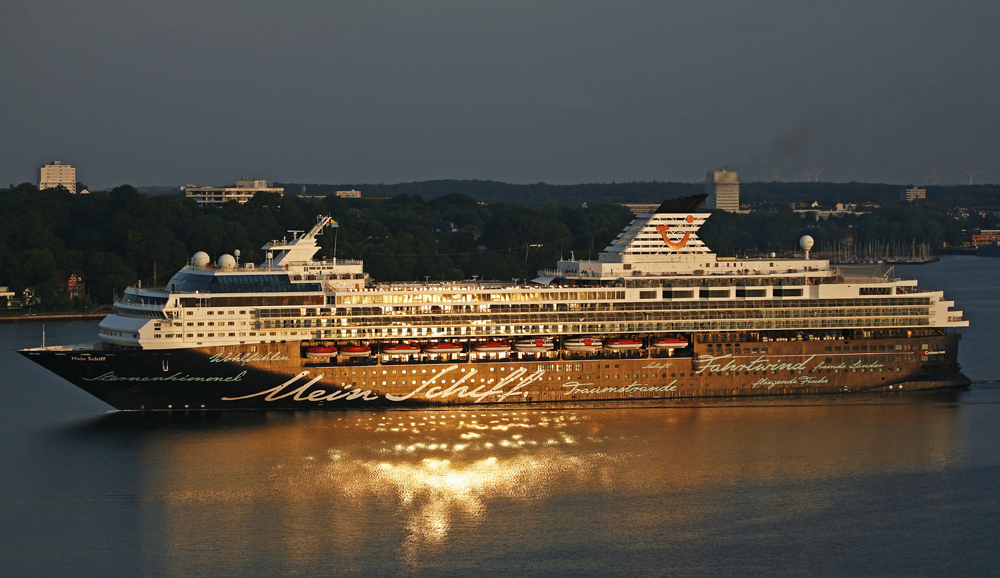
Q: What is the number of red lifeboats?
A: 7